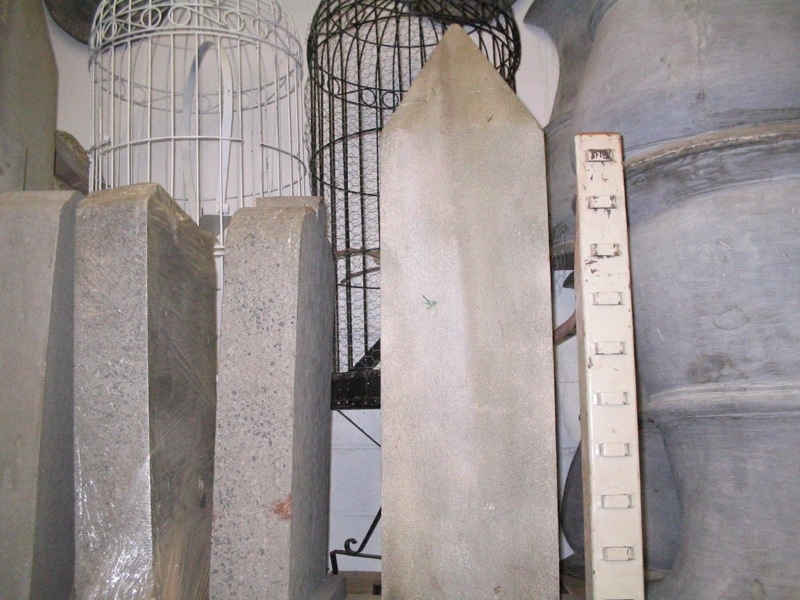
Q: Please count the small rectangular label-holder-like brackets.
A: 9